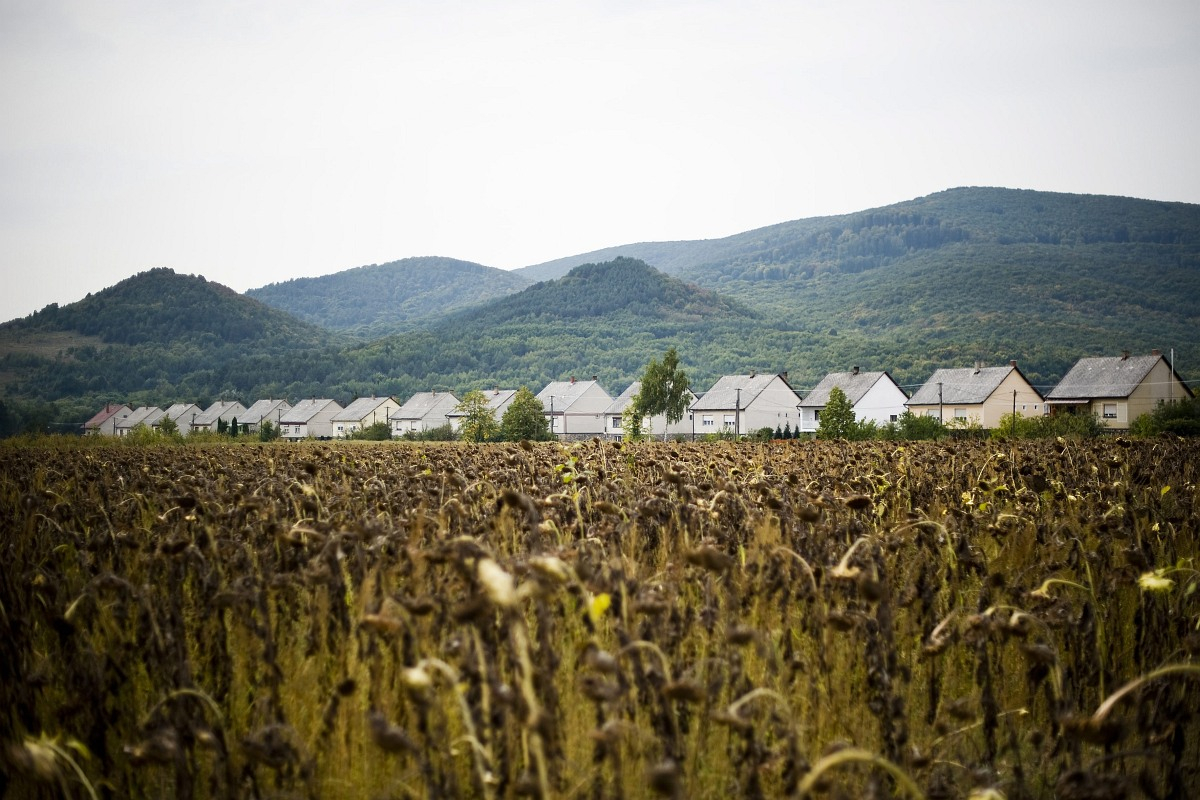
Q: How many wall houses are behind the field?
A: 15